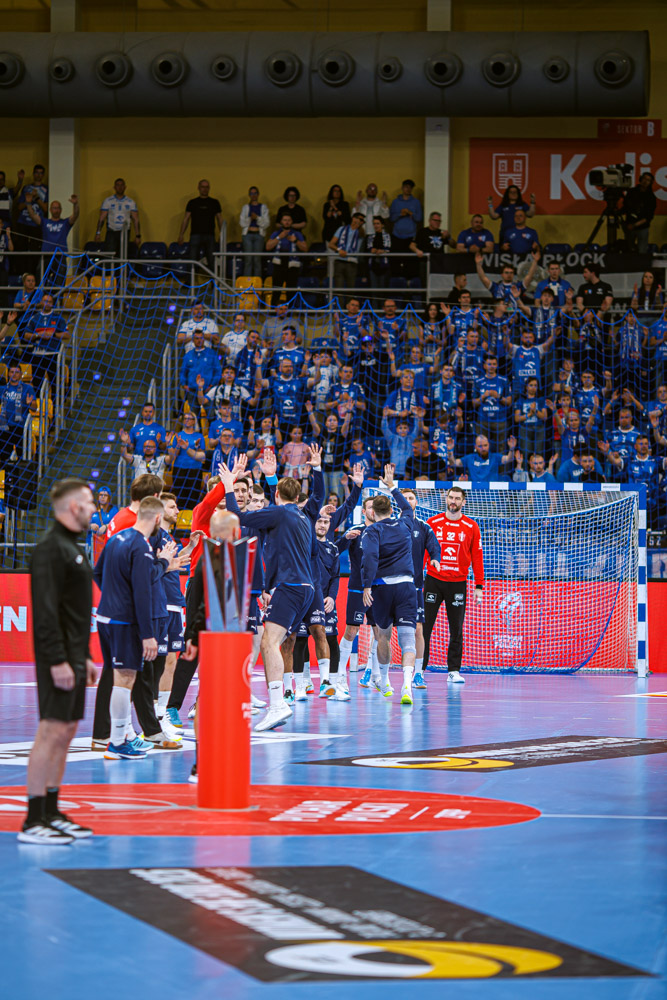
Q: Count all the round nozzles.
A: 12